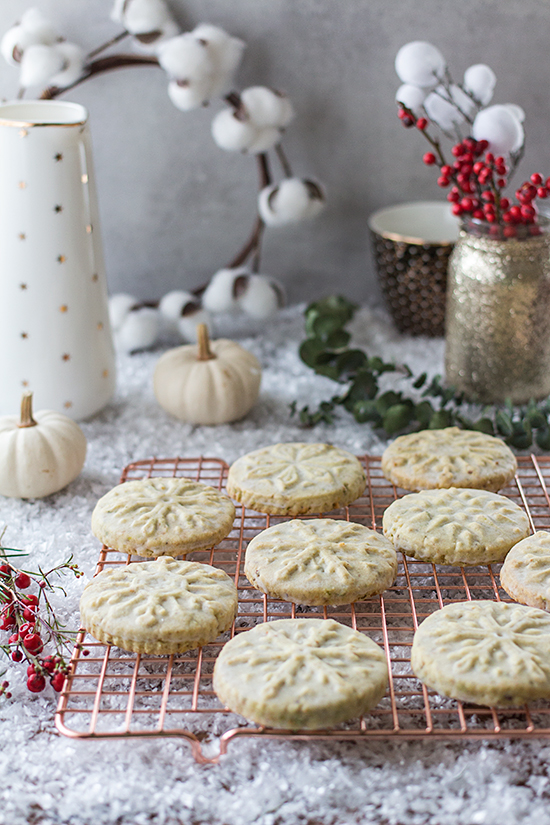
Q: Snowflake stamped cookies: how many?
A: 9